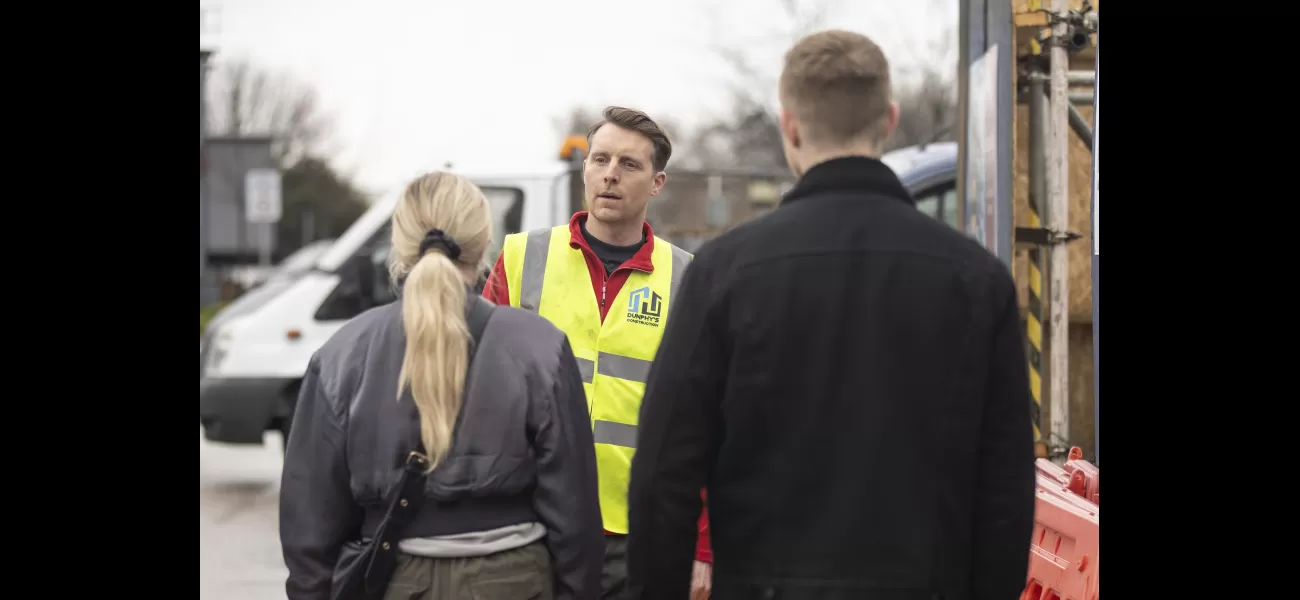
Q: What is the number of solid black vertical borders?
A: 2